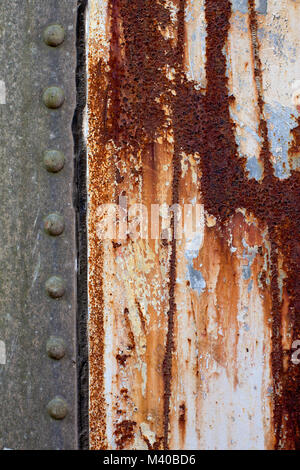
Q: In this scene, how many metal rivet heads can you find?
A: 7